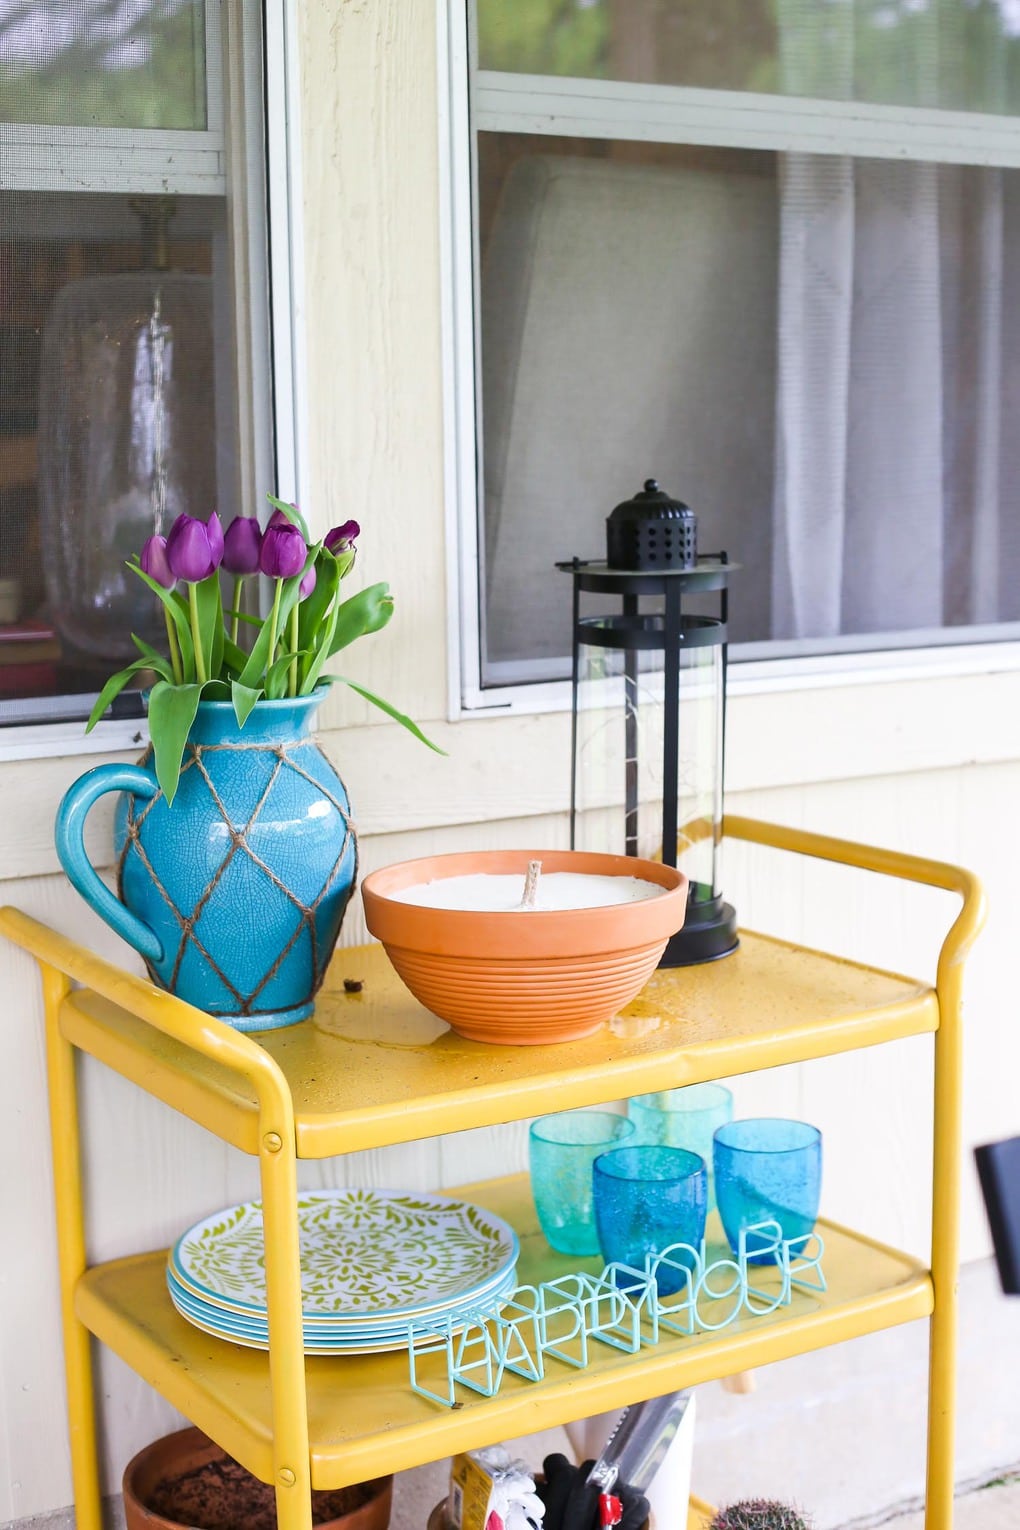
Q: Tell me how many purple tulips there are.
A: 7